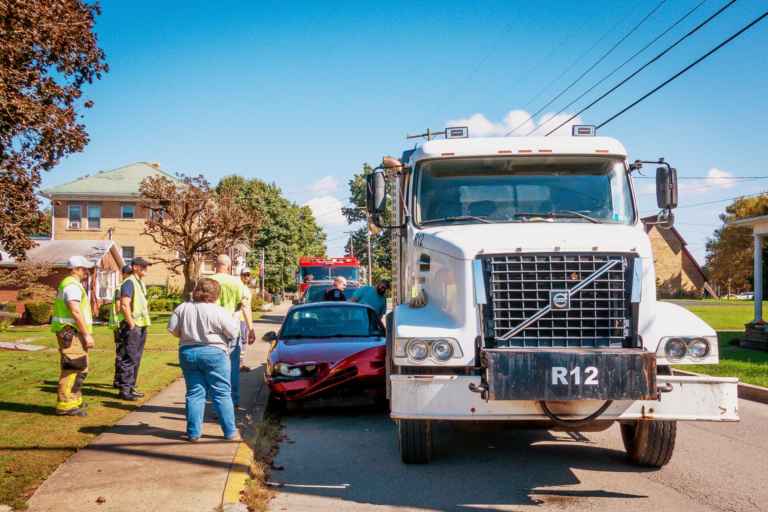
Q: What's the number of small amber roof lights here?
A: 5